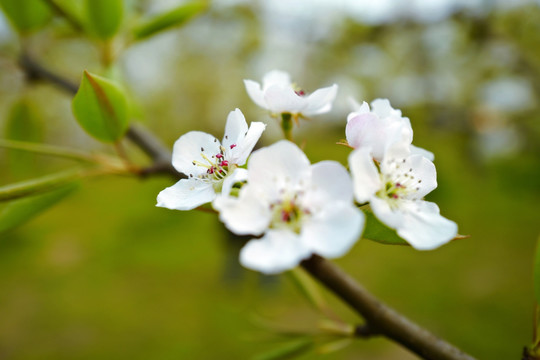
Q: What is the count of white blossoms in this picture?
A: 5